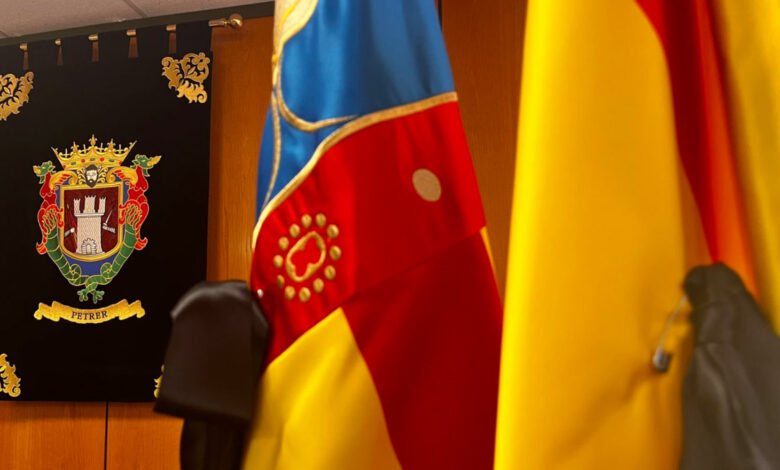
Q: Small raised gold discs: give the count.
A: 12